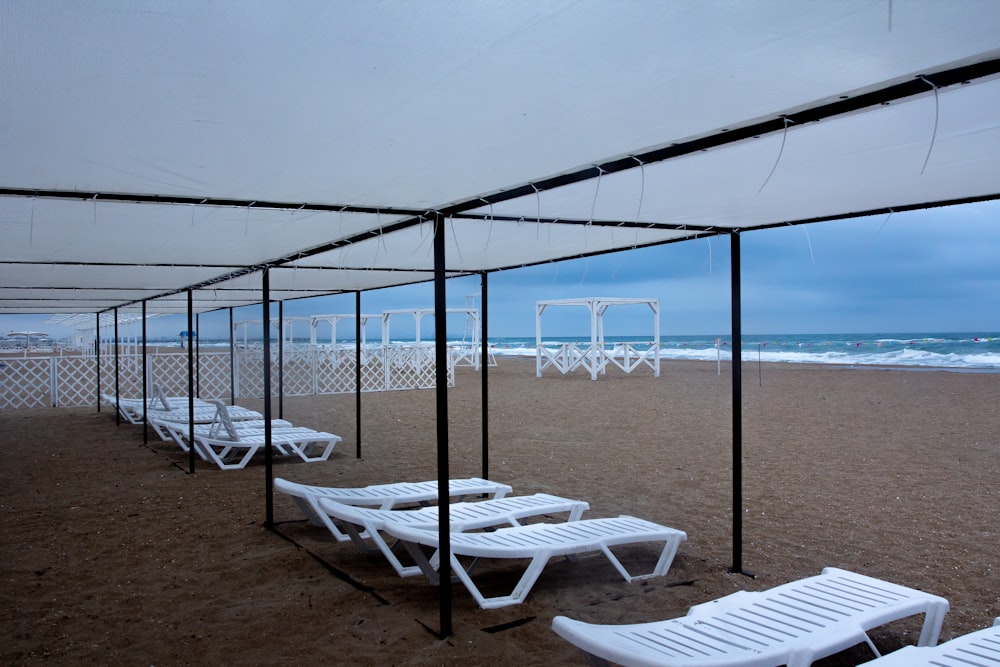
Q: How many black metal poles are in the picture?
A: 12